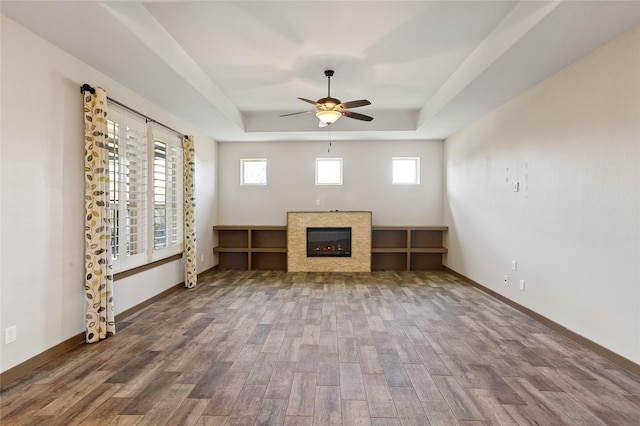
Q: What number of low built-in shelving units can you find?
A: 2